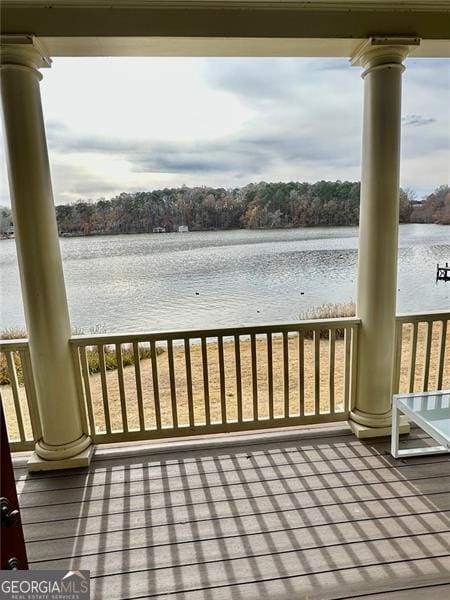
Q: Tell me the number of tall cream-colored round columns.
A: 2